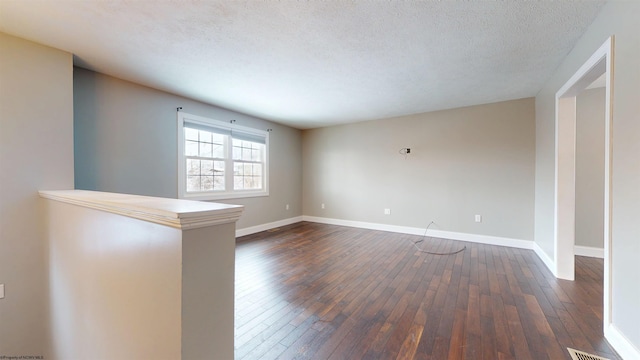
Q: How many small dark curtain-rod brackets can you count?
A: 3